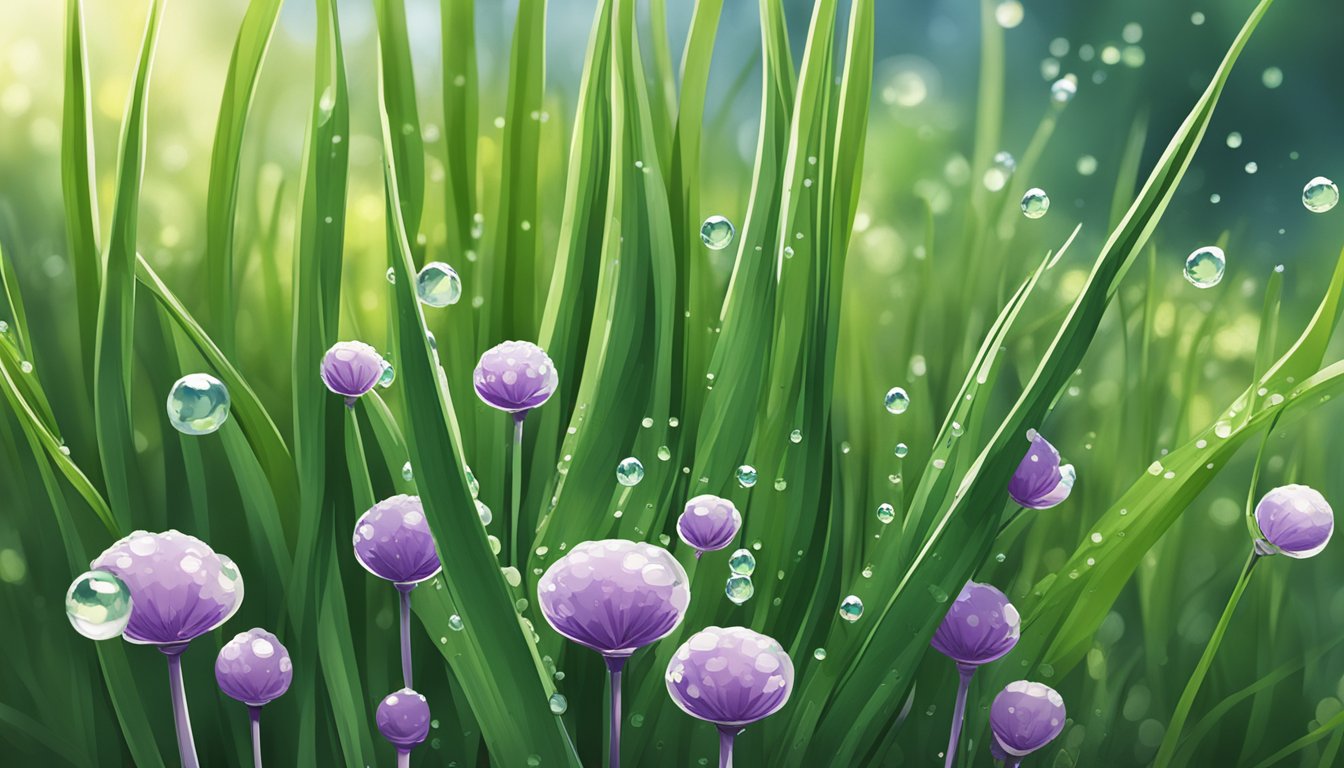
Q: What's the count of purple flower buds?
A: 13